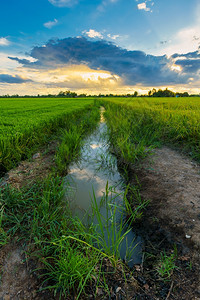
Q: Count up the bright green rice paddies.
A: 2